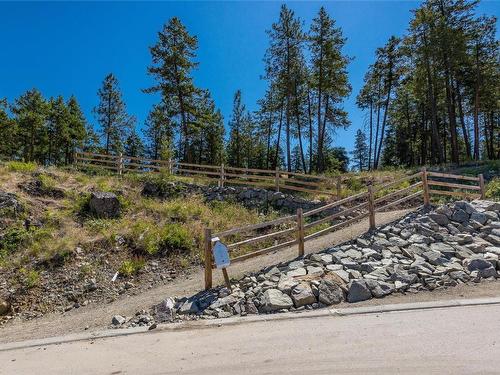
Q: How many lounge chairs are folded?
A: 0